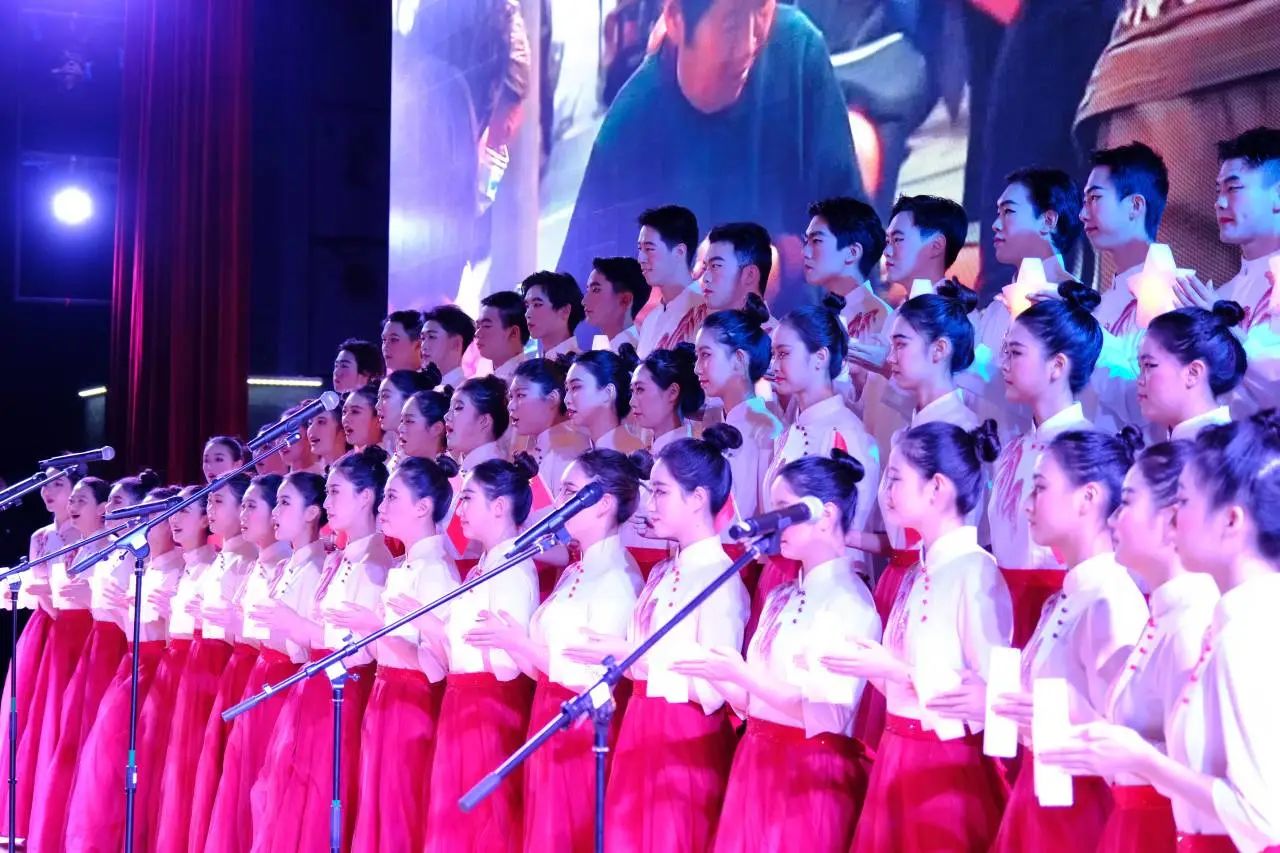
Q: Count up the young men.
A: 13